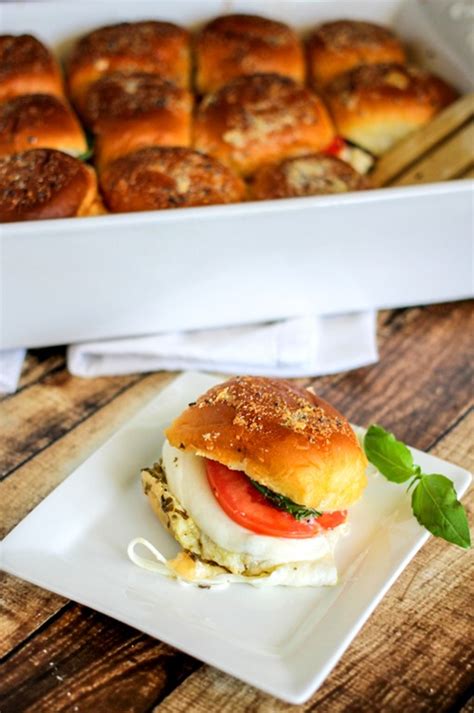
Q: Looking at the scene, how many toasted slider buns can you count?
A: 12